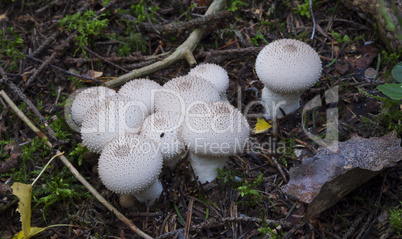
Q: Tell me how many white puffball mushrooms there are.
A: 9